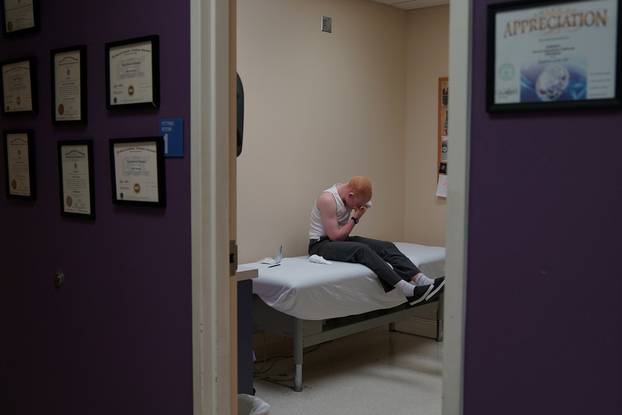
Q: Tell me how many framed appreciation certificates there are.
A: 1